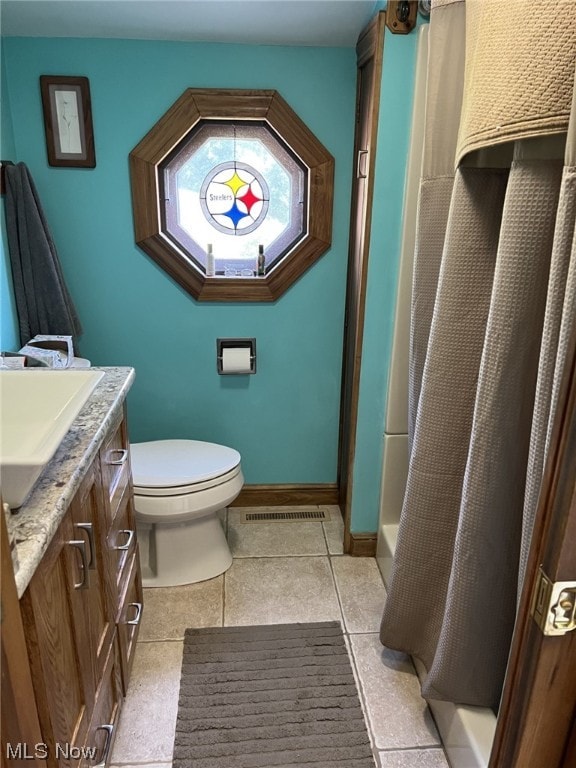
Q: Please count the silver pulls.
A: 7